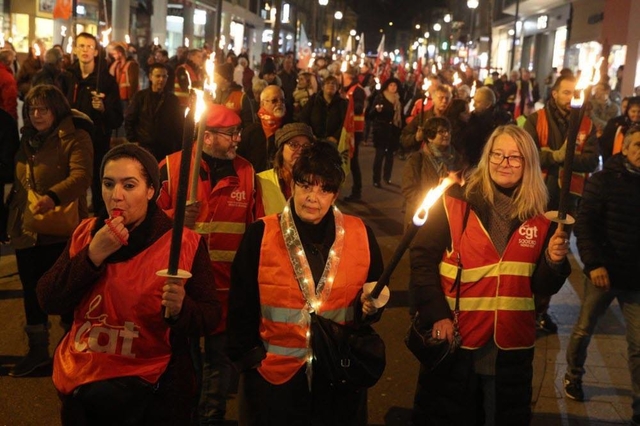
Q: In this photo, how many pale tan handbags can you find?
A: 1